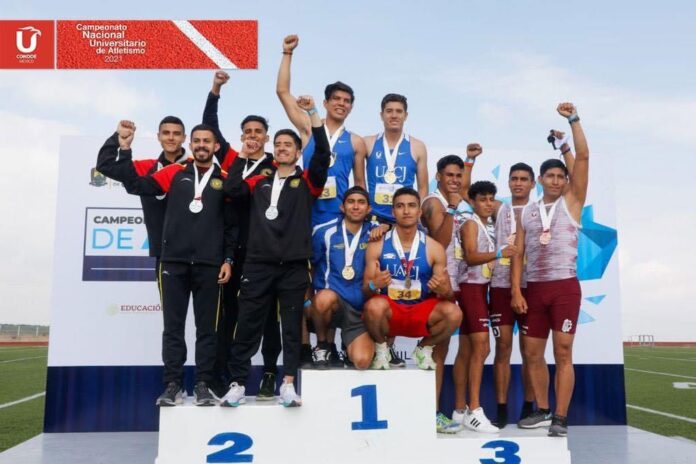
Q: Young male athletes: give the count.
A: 12